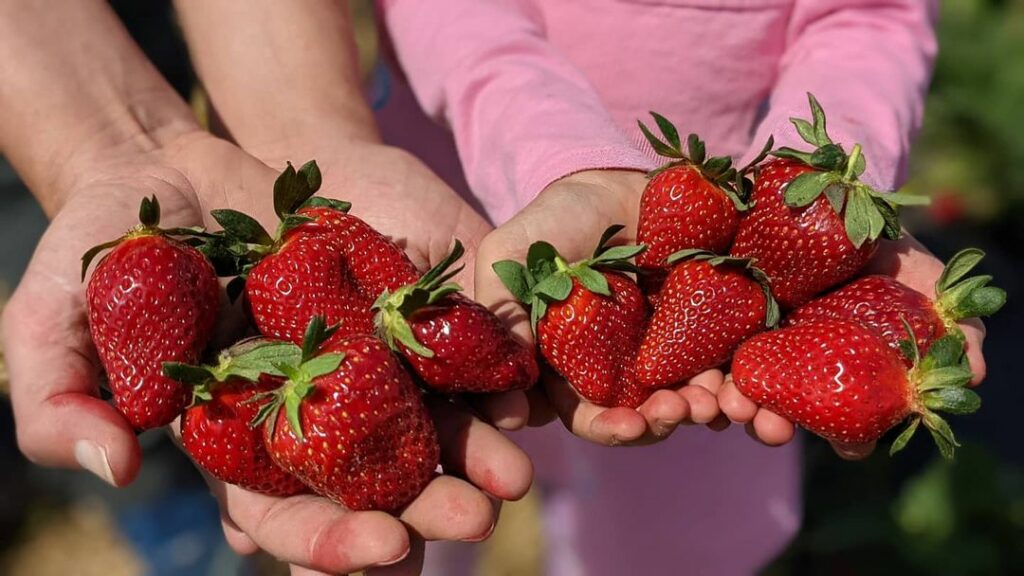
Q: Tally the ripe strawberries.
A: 11